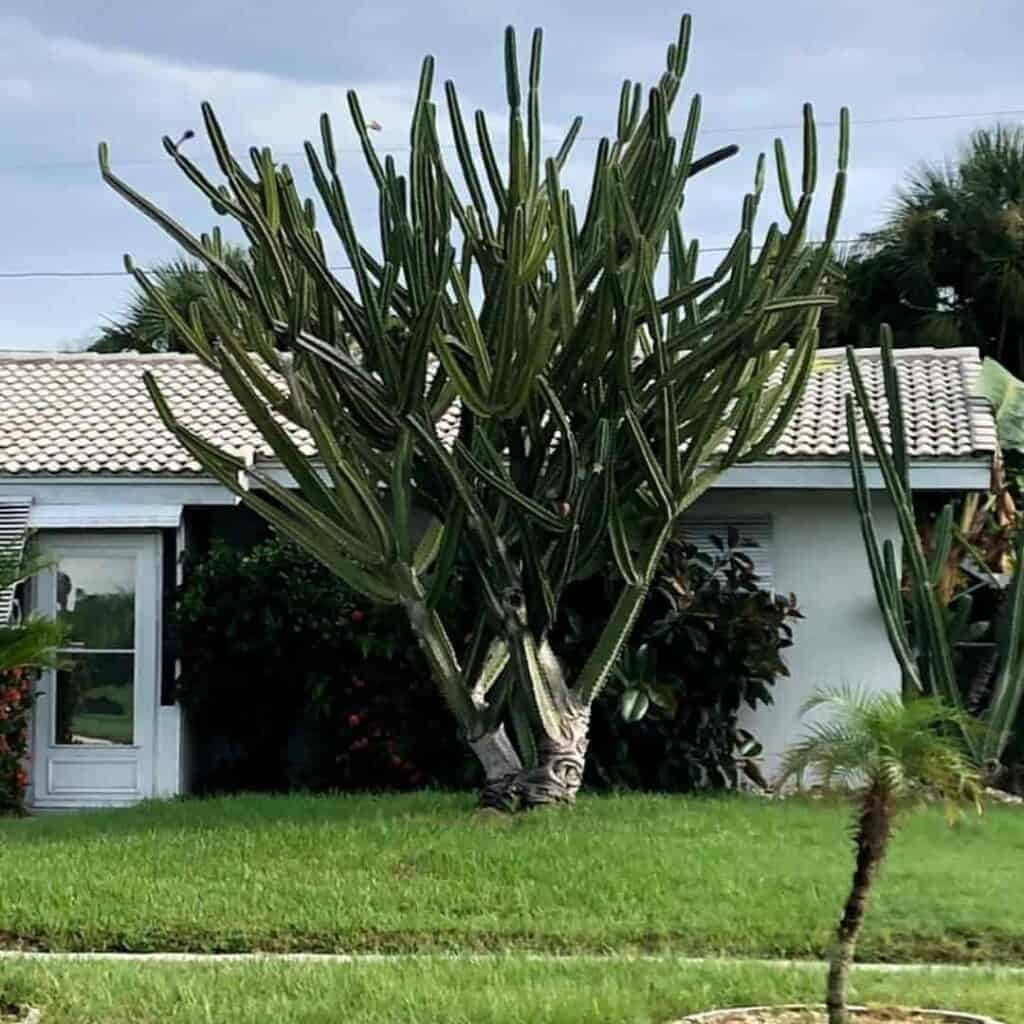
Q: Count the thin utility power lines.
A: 2